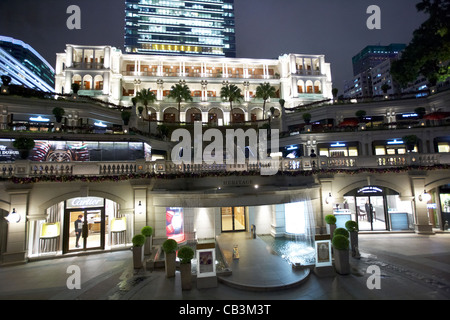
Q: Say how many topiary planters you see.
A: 8